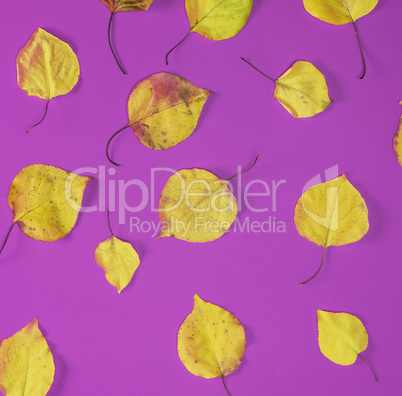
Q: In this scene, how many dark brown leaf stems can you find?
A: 12